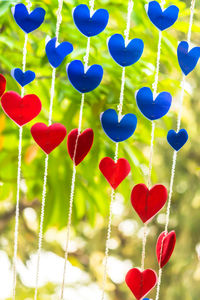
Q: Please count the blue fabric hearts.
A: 11